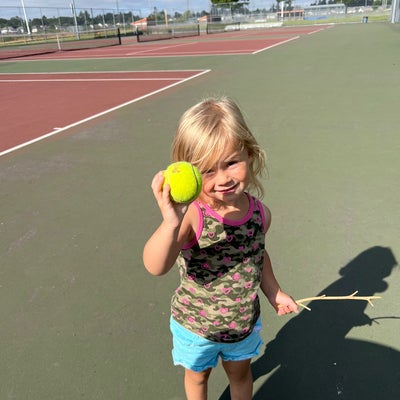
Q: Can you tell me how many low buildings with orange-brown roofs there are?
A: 3